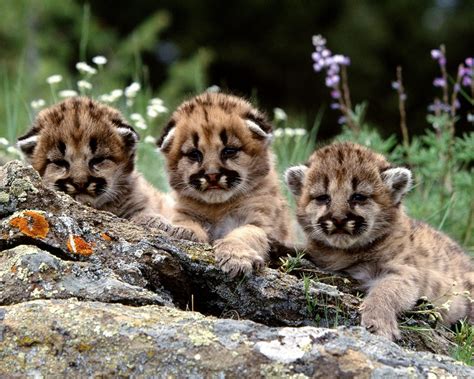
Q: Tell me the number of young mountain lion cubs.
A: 3